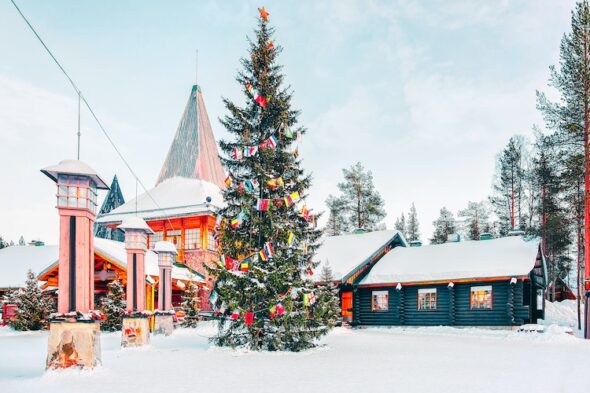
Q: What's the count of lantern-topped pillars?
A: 3